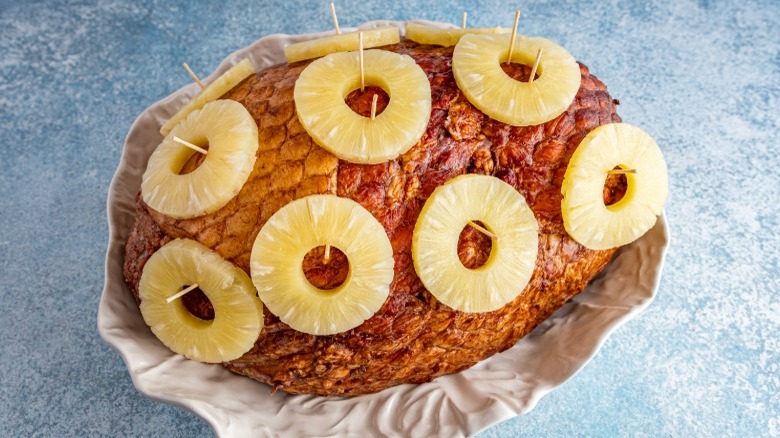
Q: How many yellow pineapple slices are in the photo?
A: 10